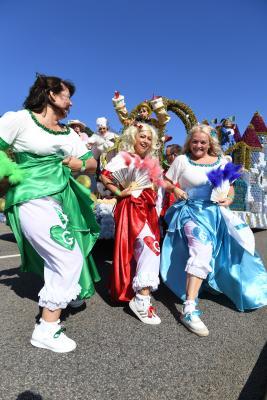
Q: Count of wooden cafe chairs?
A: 0